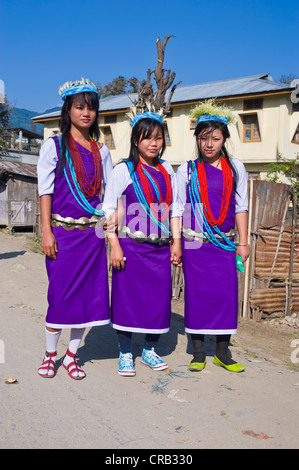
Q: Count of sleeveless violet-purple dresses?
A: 3